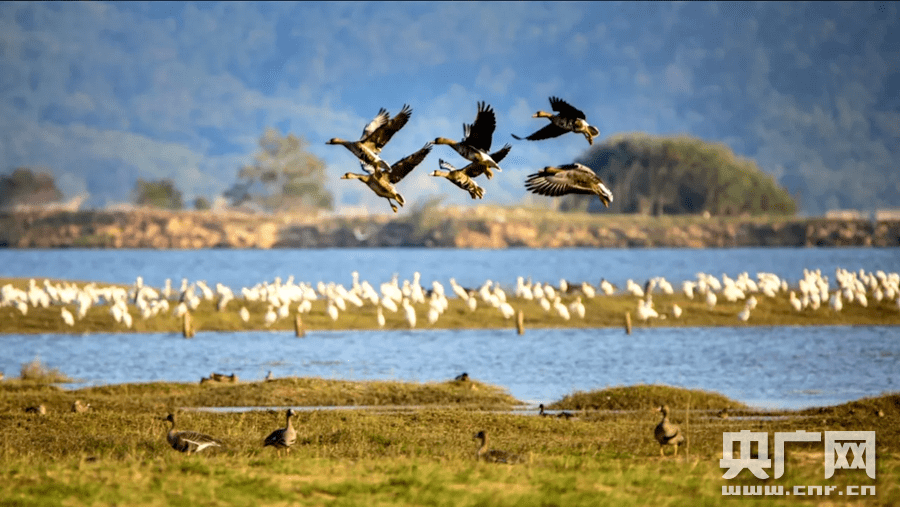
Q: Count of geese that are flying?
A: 6